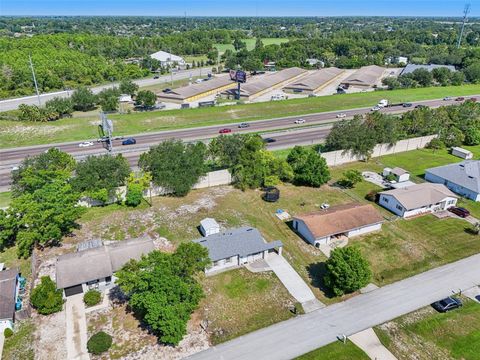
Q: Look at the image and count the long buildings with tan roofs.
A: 4